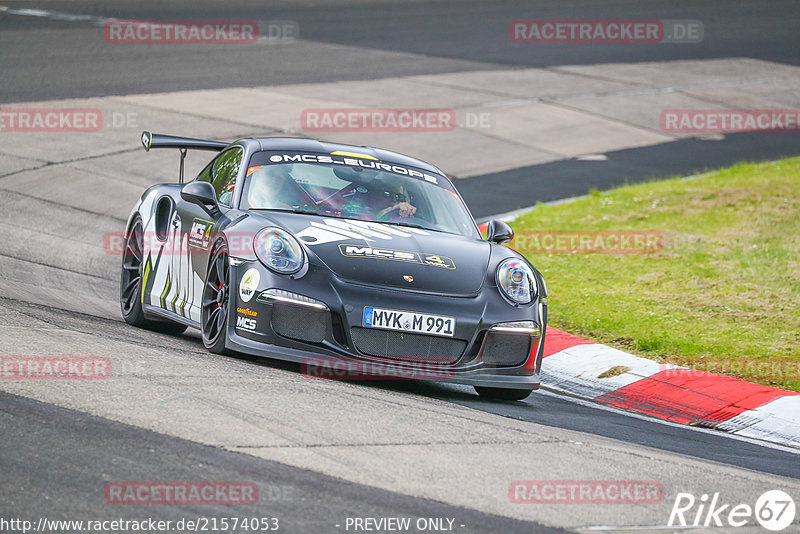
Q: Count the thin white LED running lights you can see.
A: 2